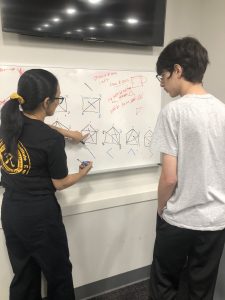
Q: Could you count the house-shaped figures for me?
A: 5